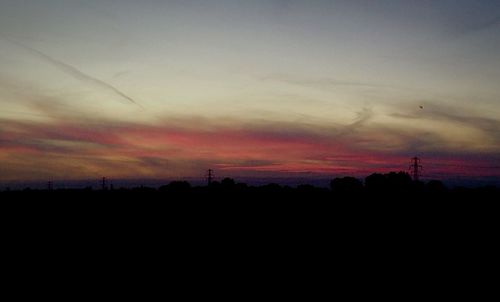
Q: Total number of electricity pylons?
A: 4